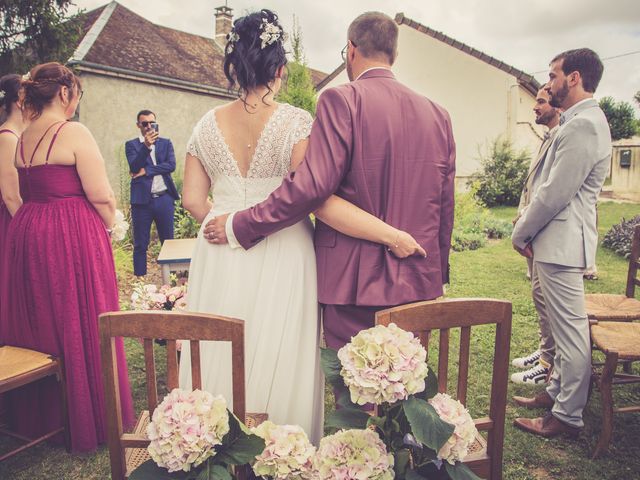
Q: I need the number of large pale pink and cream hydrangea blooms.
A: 5